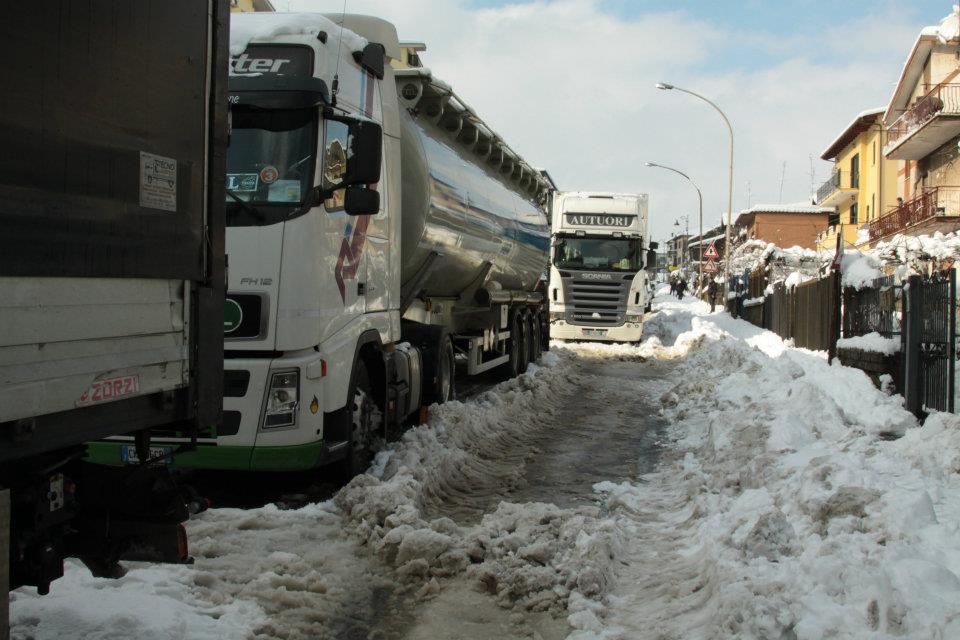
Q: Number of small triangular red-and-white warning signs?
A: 2